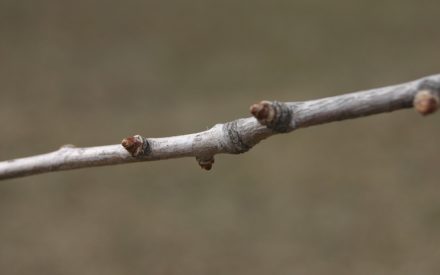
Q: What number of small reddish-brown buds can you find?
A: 4